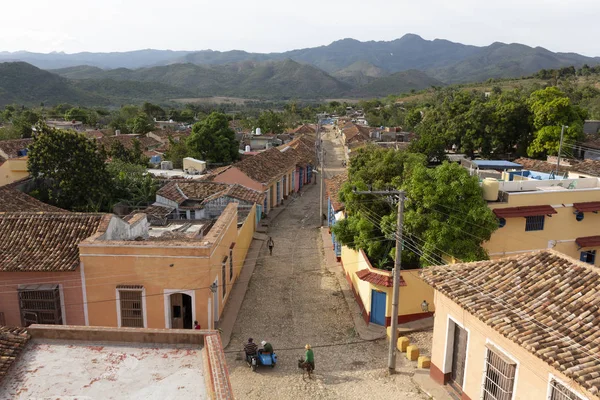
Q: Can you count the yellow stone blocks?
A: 4